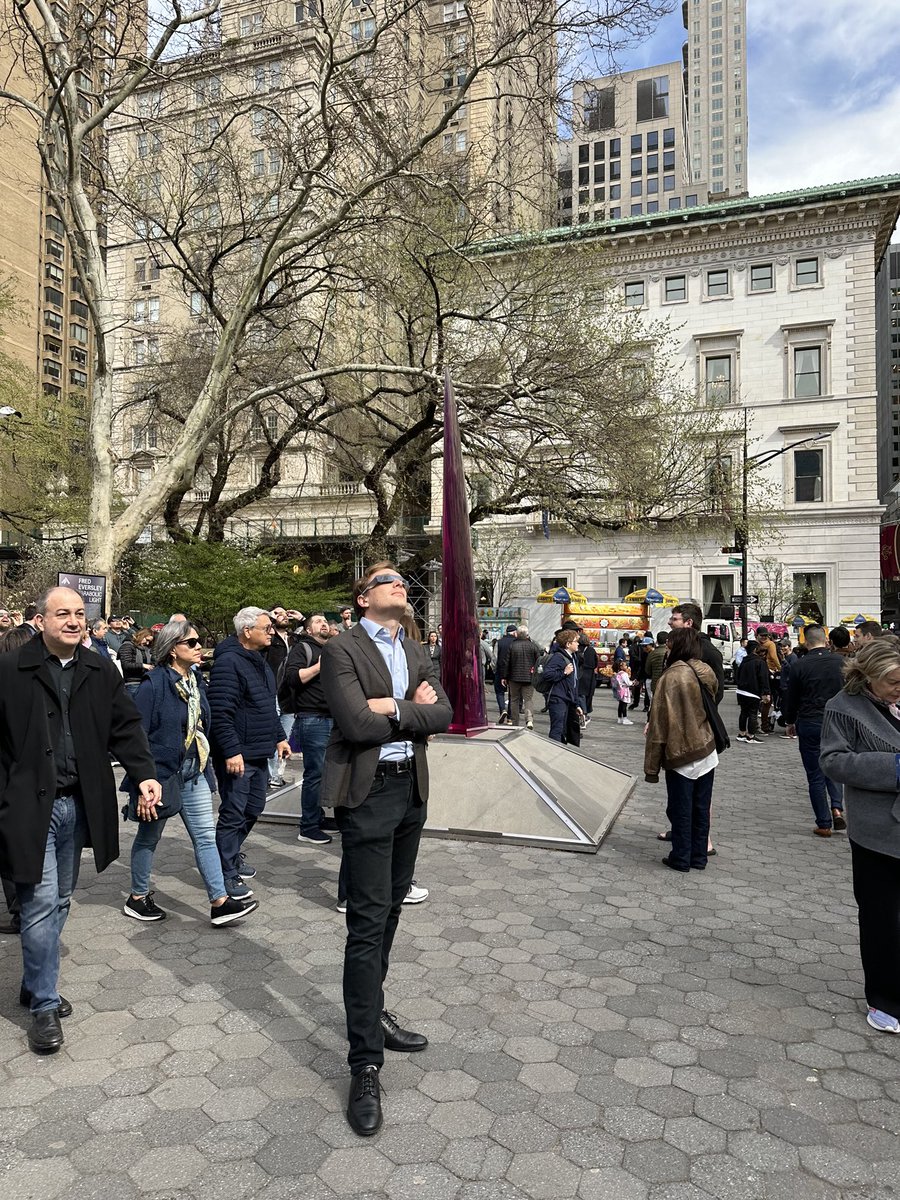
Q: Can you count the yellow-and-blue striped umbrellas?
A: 4